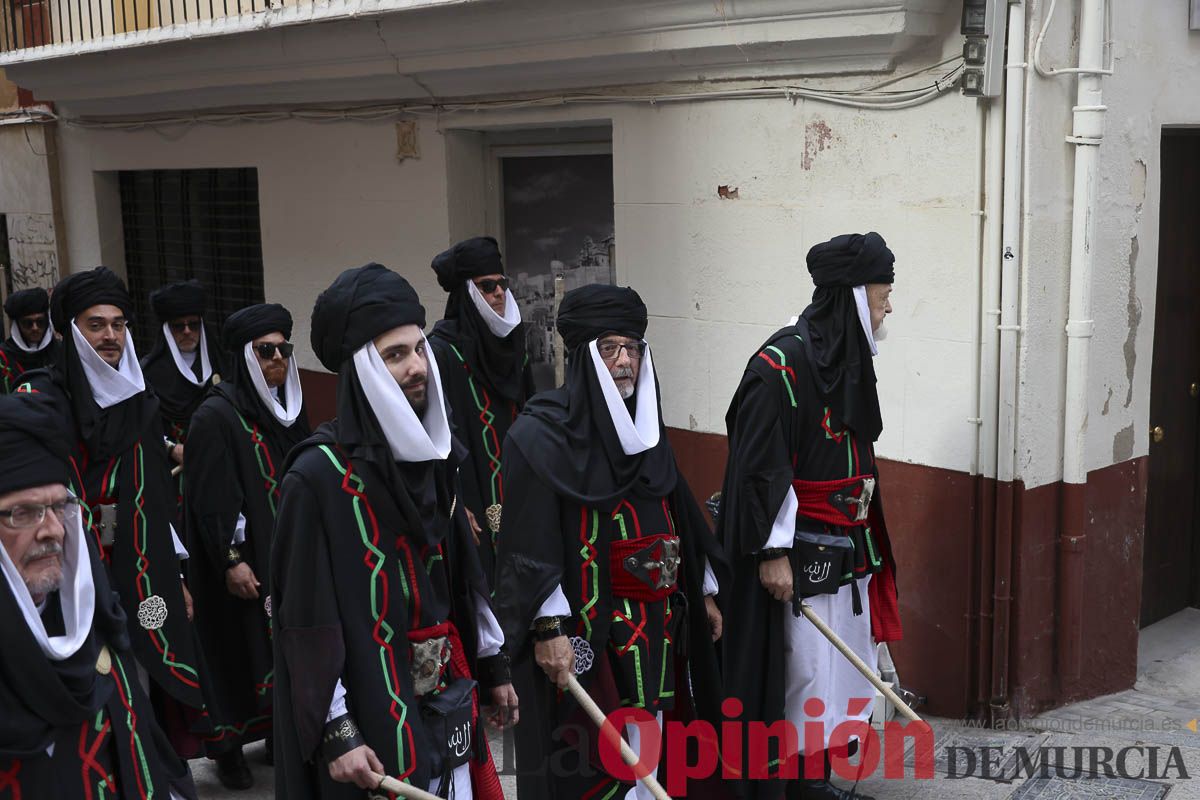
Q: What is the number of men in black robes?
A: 9